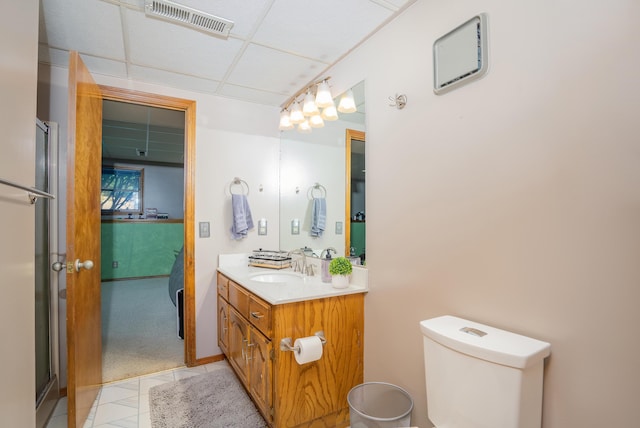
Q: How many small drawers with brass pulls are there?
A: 2